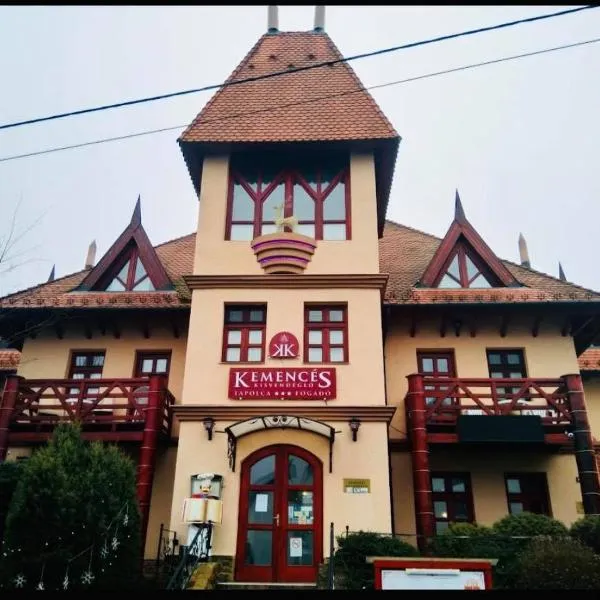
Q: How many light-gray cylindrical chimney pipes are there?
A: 2